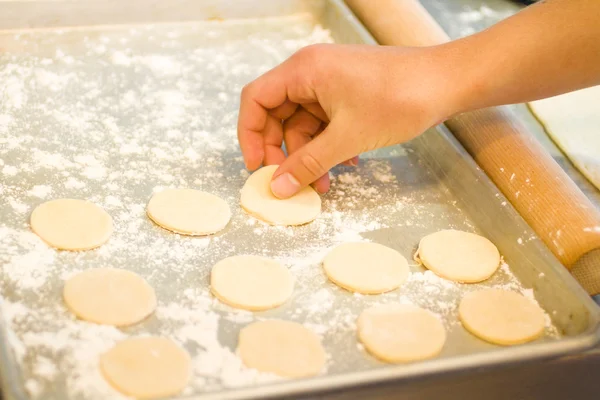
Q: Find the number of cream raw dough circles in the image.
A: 11